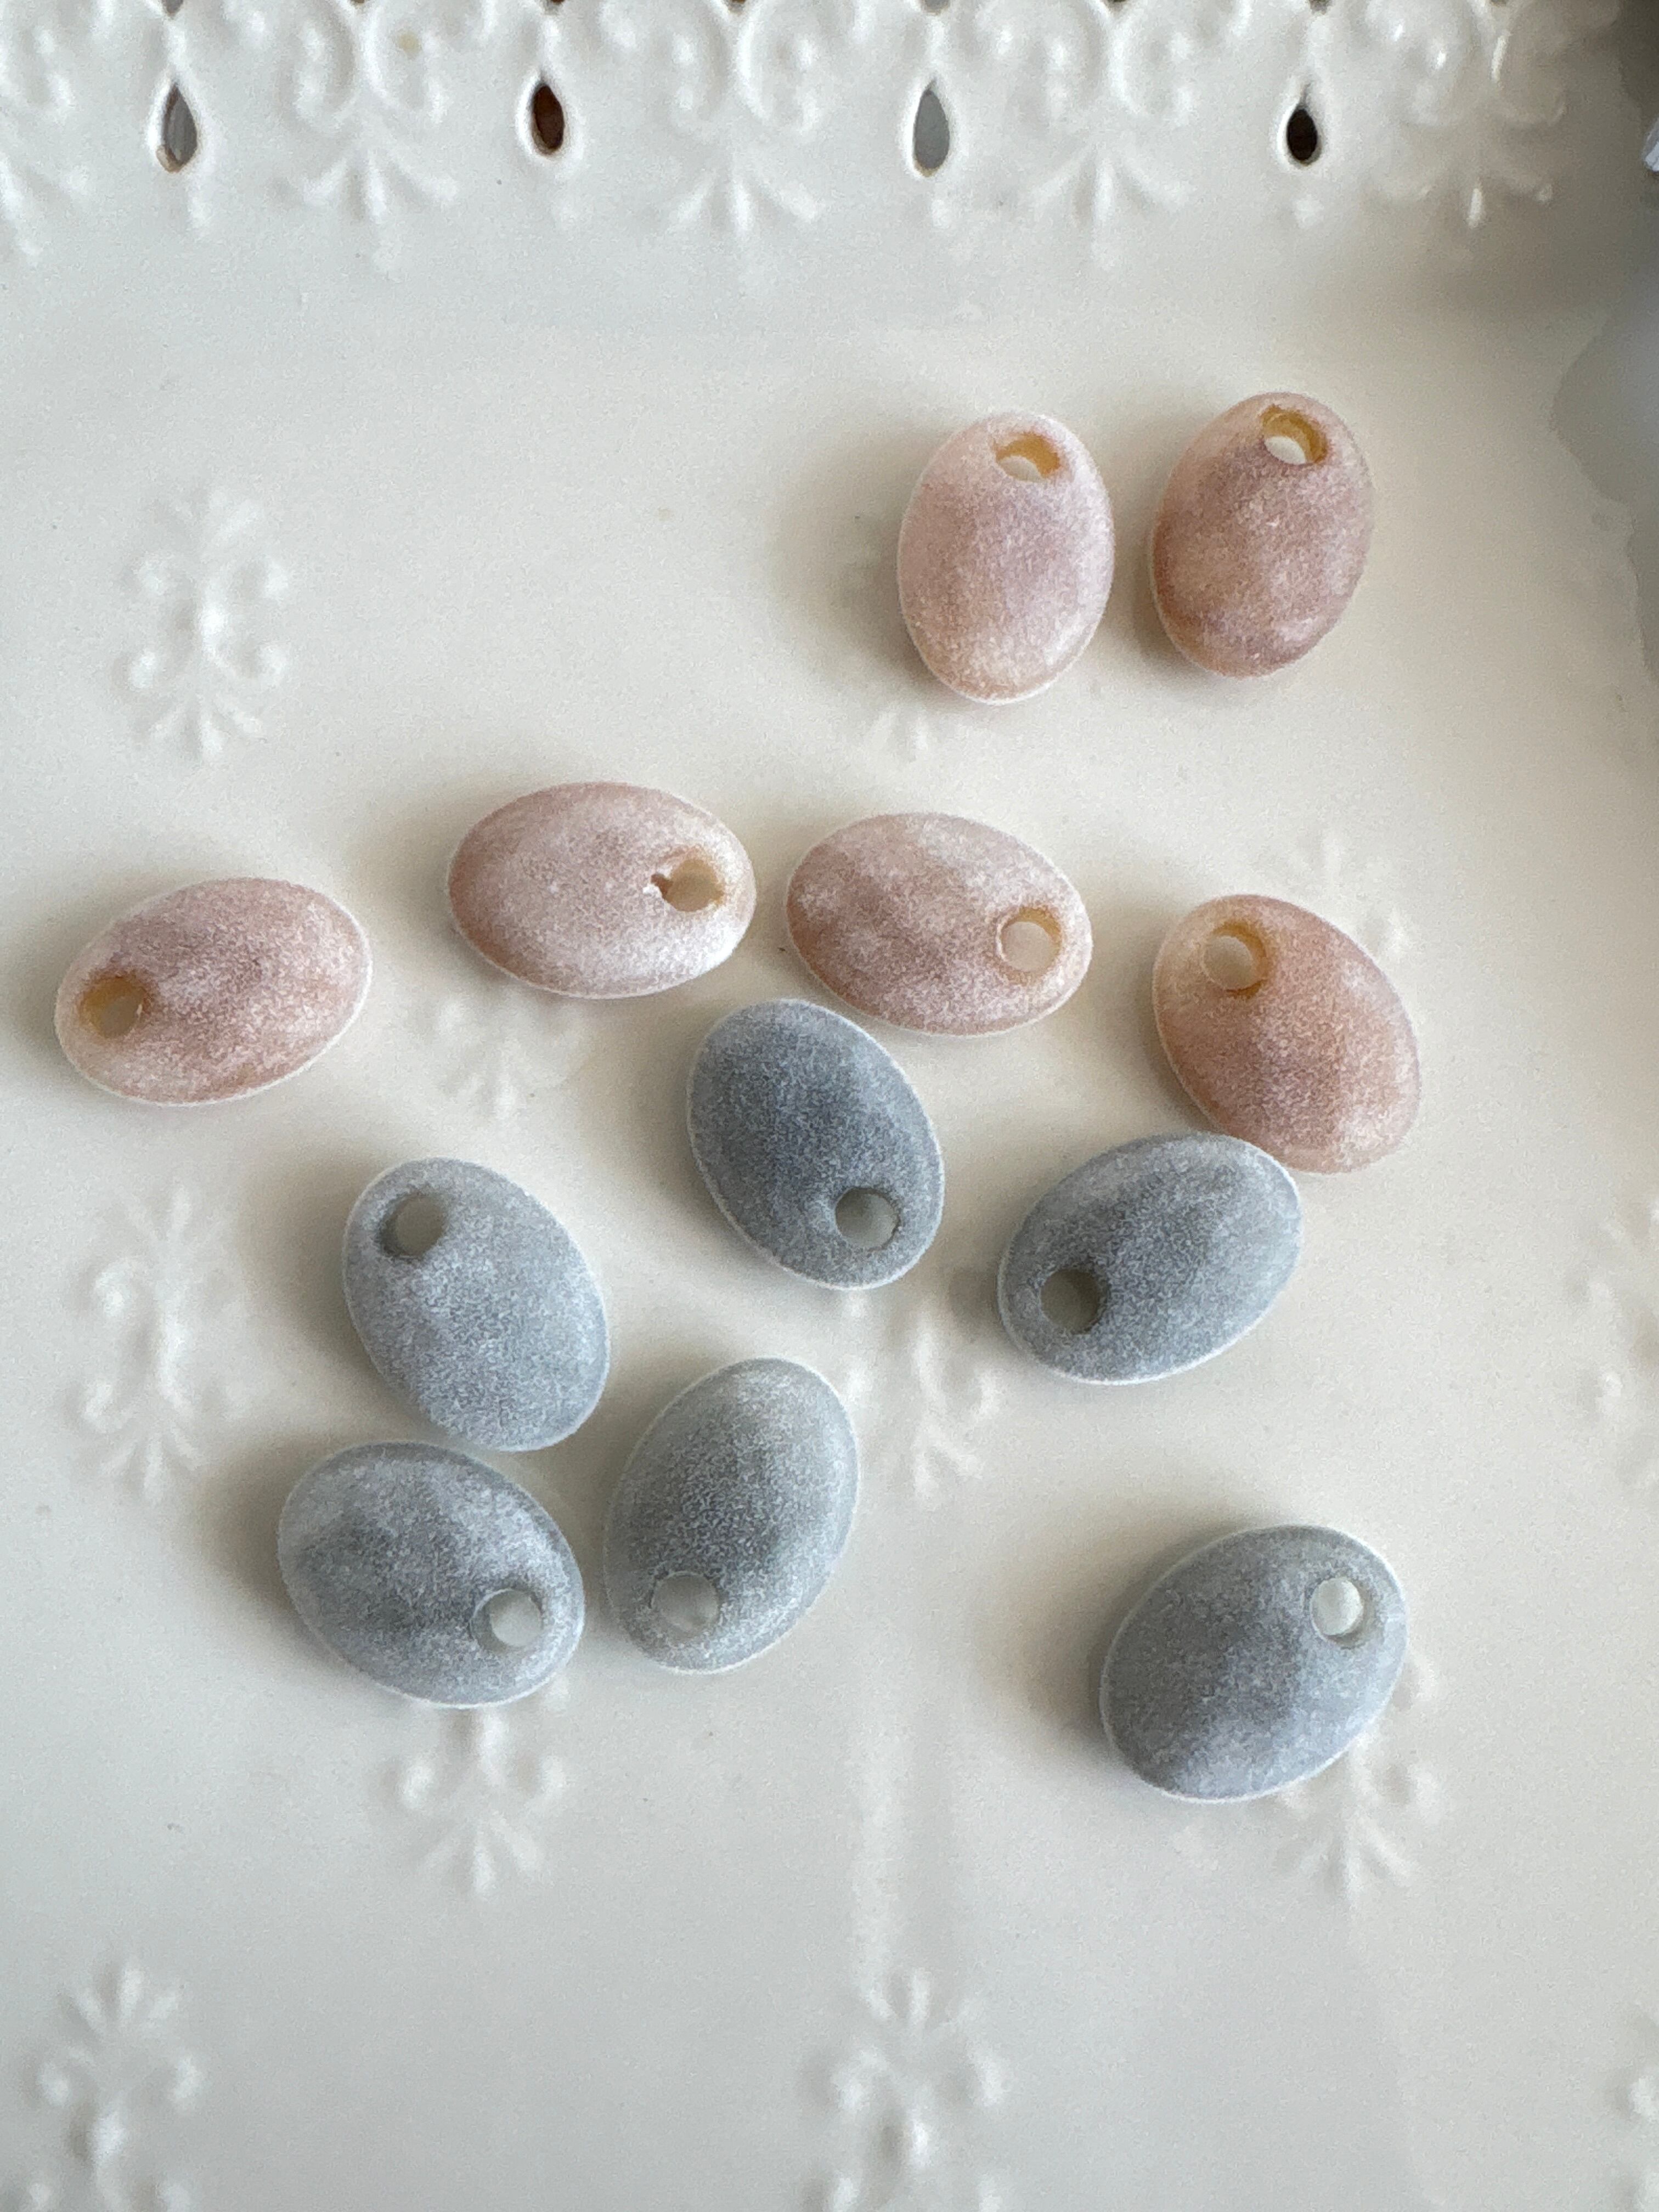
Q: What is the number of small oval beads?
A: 12